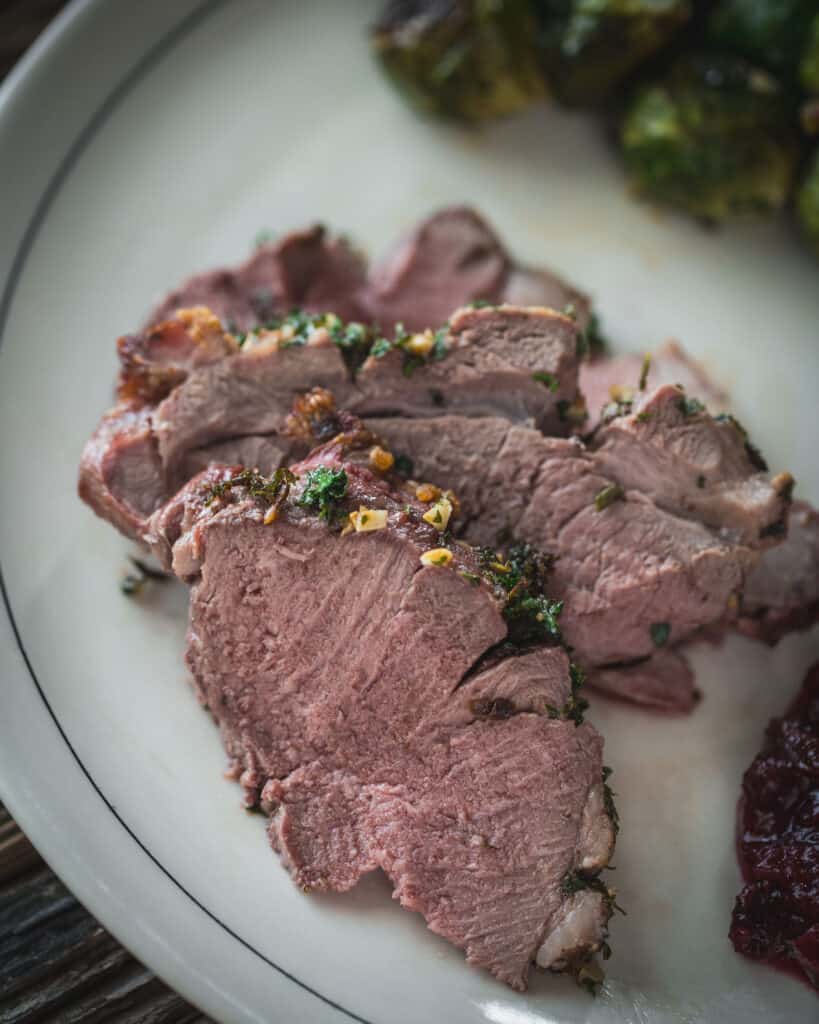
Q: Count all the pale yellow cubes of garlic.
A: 3